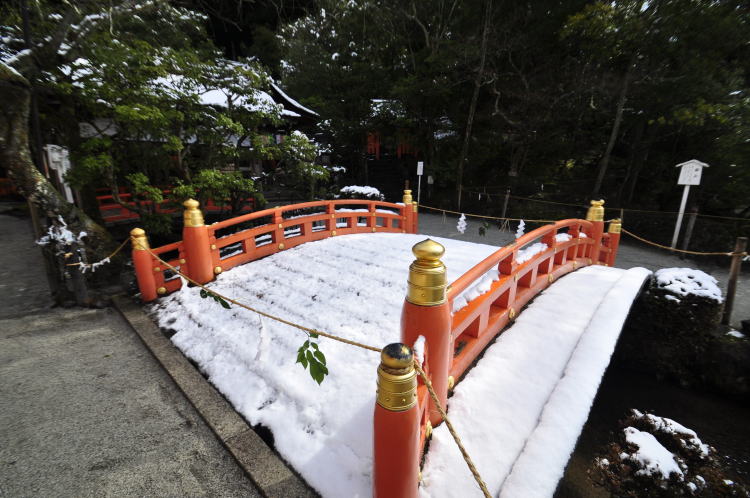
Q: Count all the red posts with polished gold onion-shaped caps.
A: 8